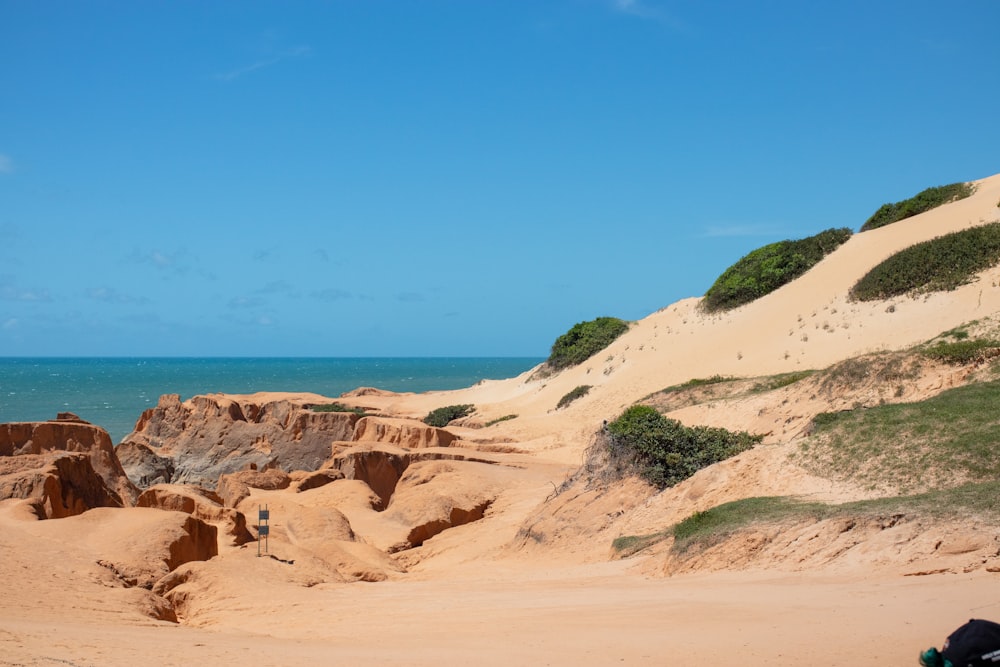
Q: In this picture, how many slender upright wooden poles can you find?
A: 2